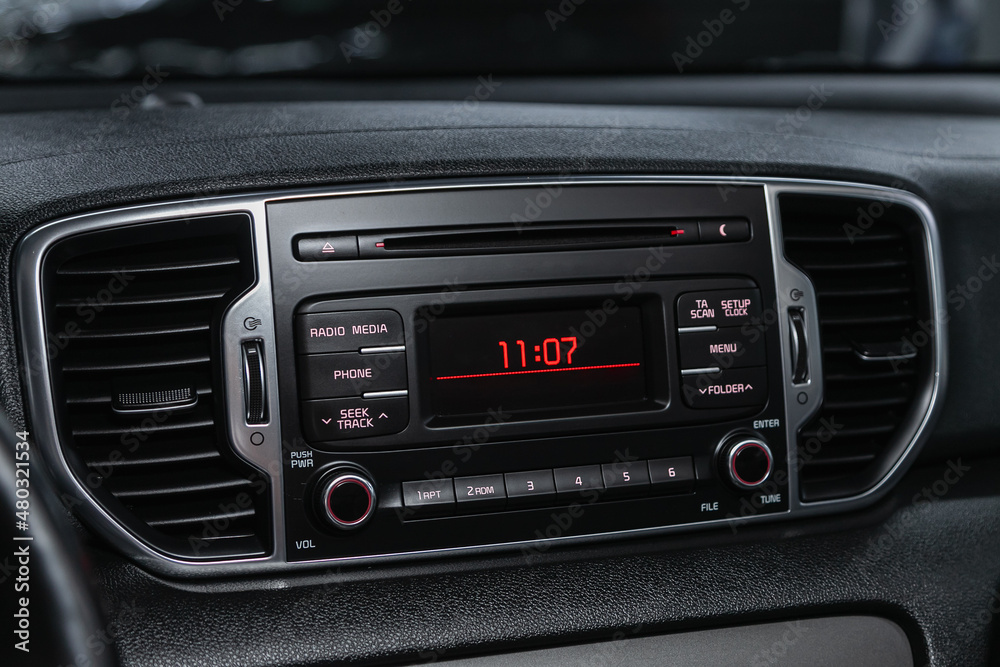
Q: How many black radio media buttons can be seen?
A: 1